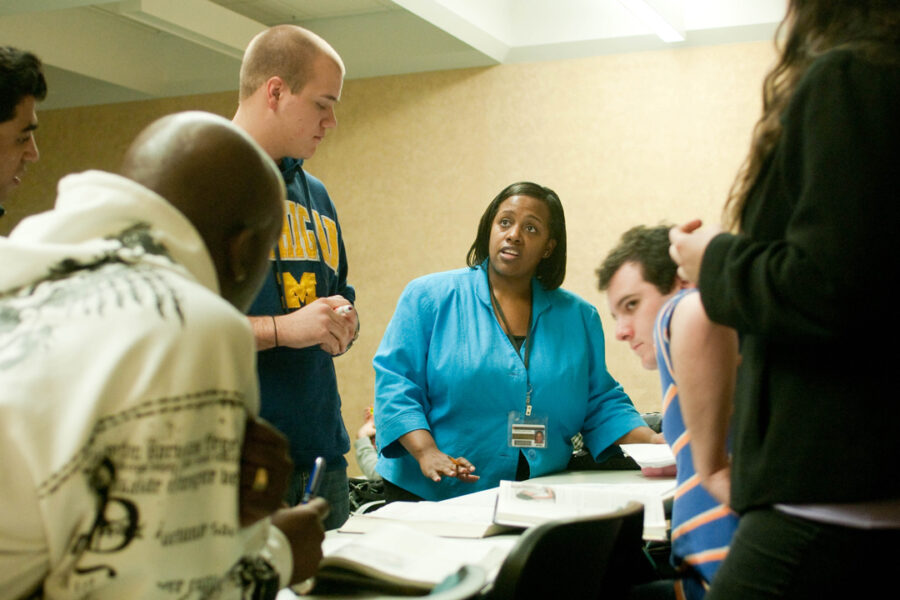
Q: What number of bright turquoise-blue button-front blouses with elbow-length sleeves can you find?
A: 1